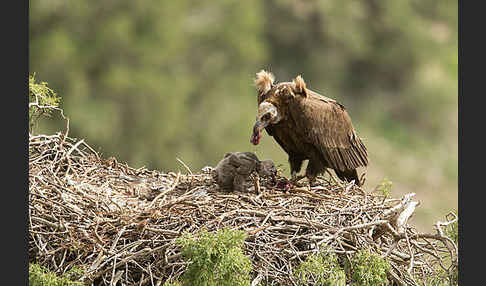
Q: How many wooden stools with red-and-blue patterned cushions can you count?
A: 0